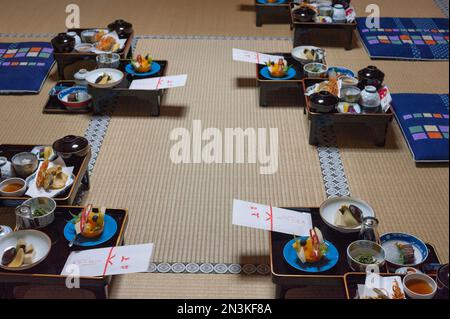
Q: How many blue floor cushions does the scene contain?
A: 3